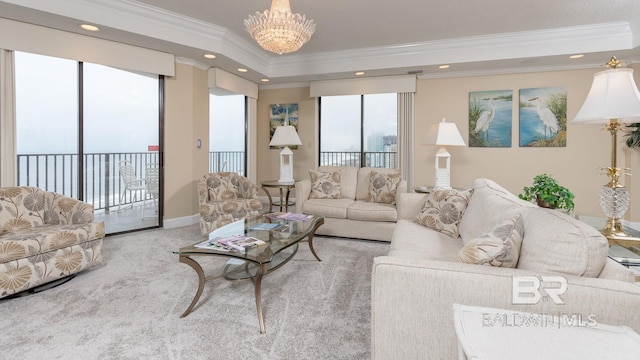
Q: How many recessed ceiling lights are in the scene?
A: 7